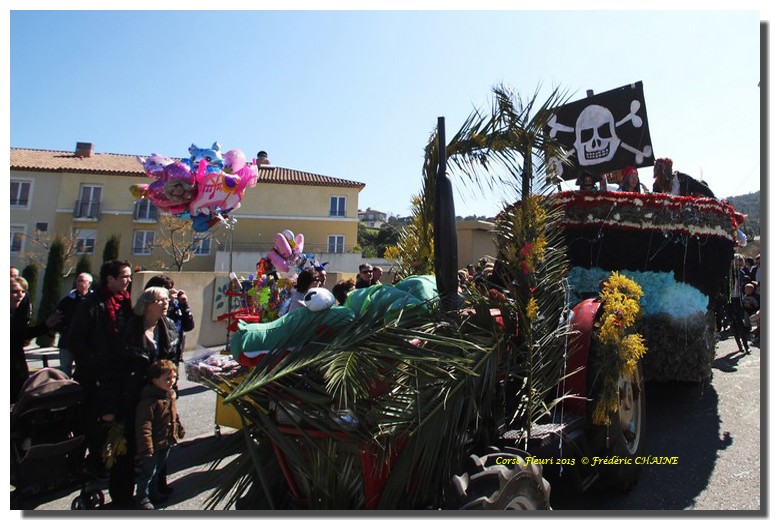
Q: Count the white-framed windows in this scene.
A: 9